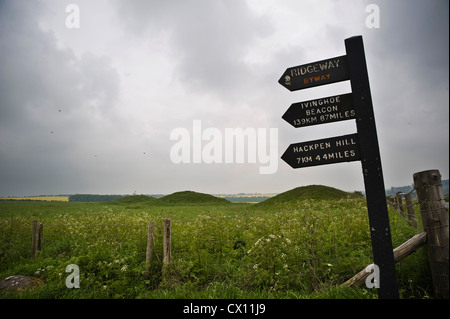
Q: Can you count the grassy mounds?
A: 3